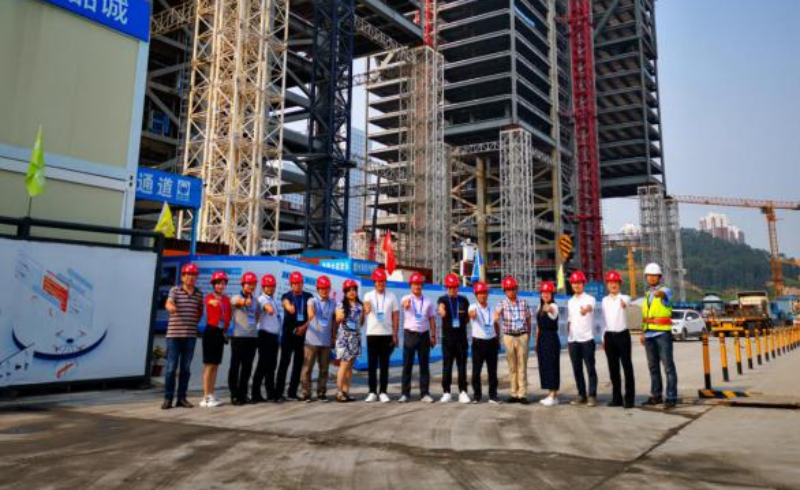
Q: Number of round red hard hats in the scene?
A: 15